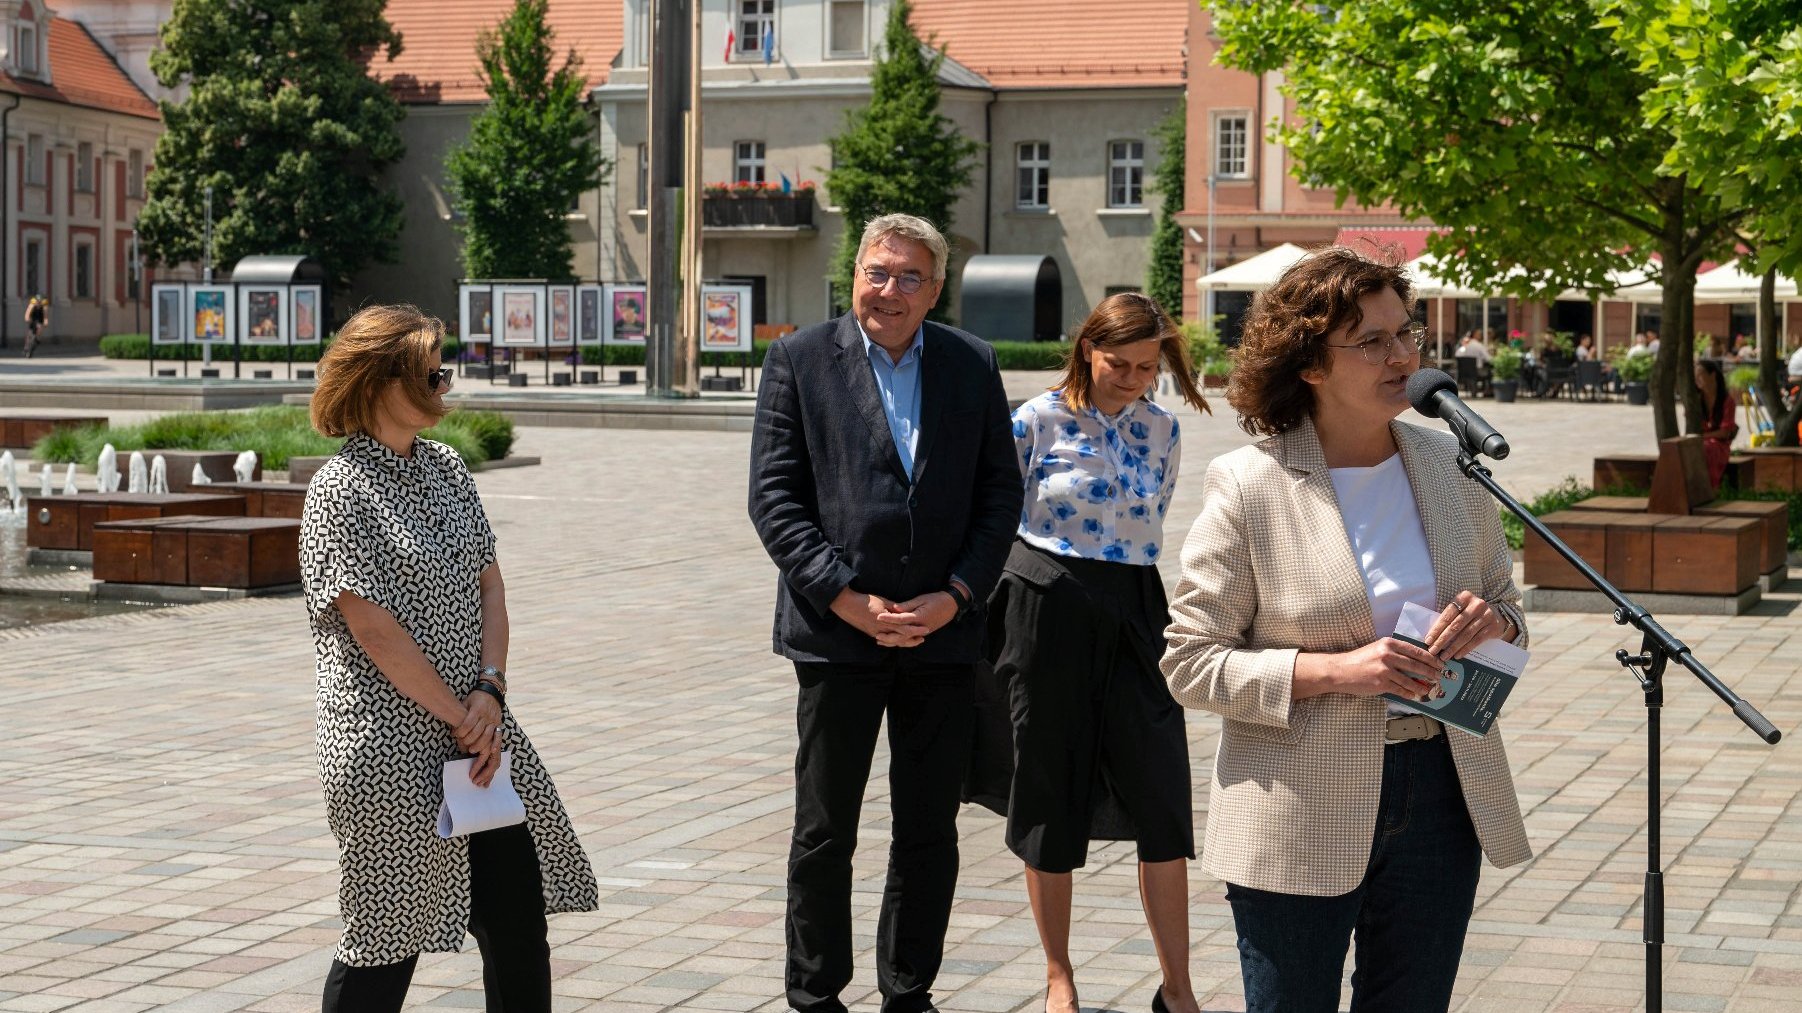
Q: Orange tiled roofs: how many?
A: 3